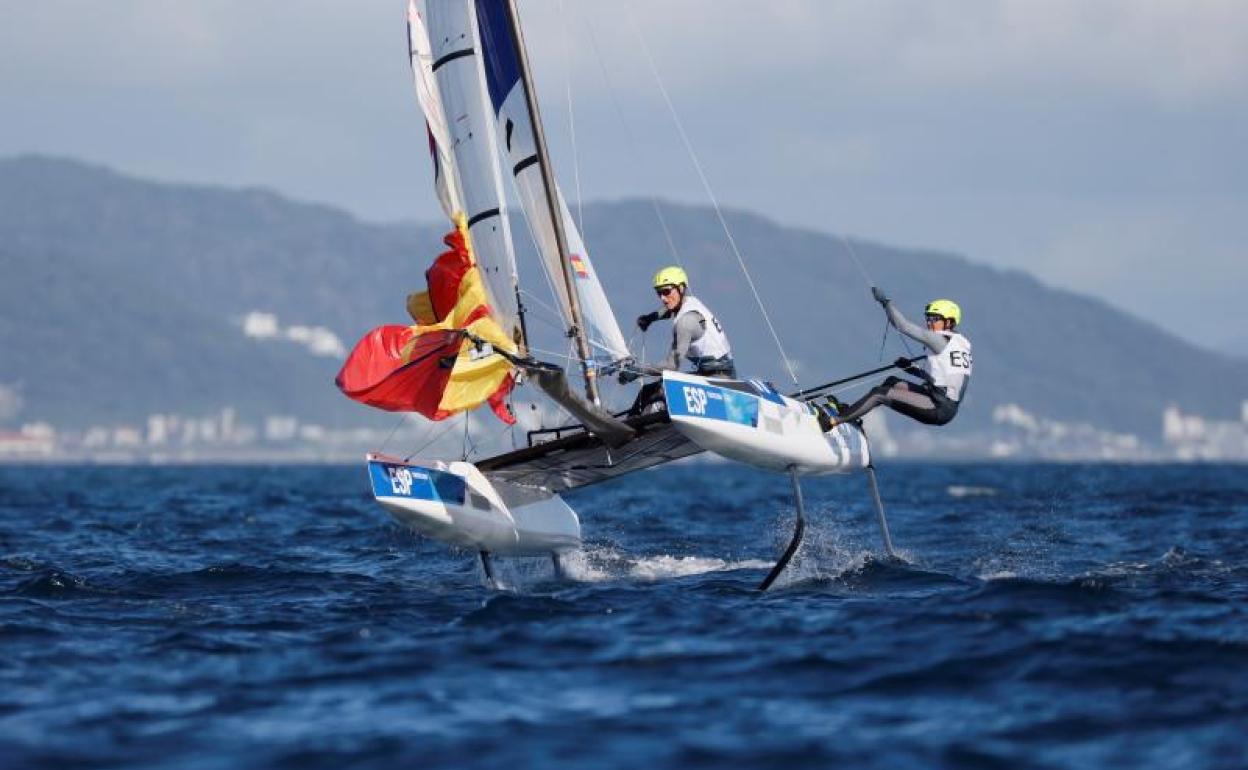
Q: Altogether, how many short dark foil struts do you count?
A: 2